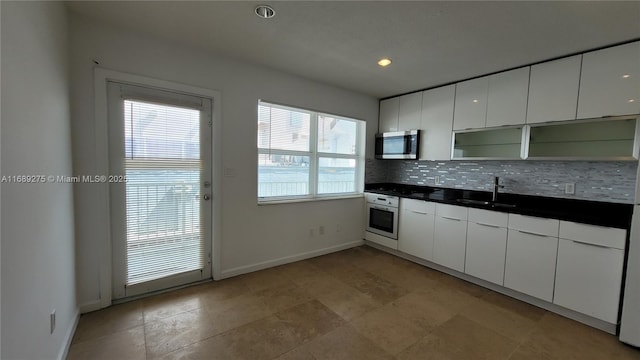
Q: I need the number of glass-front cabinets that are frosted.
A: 2